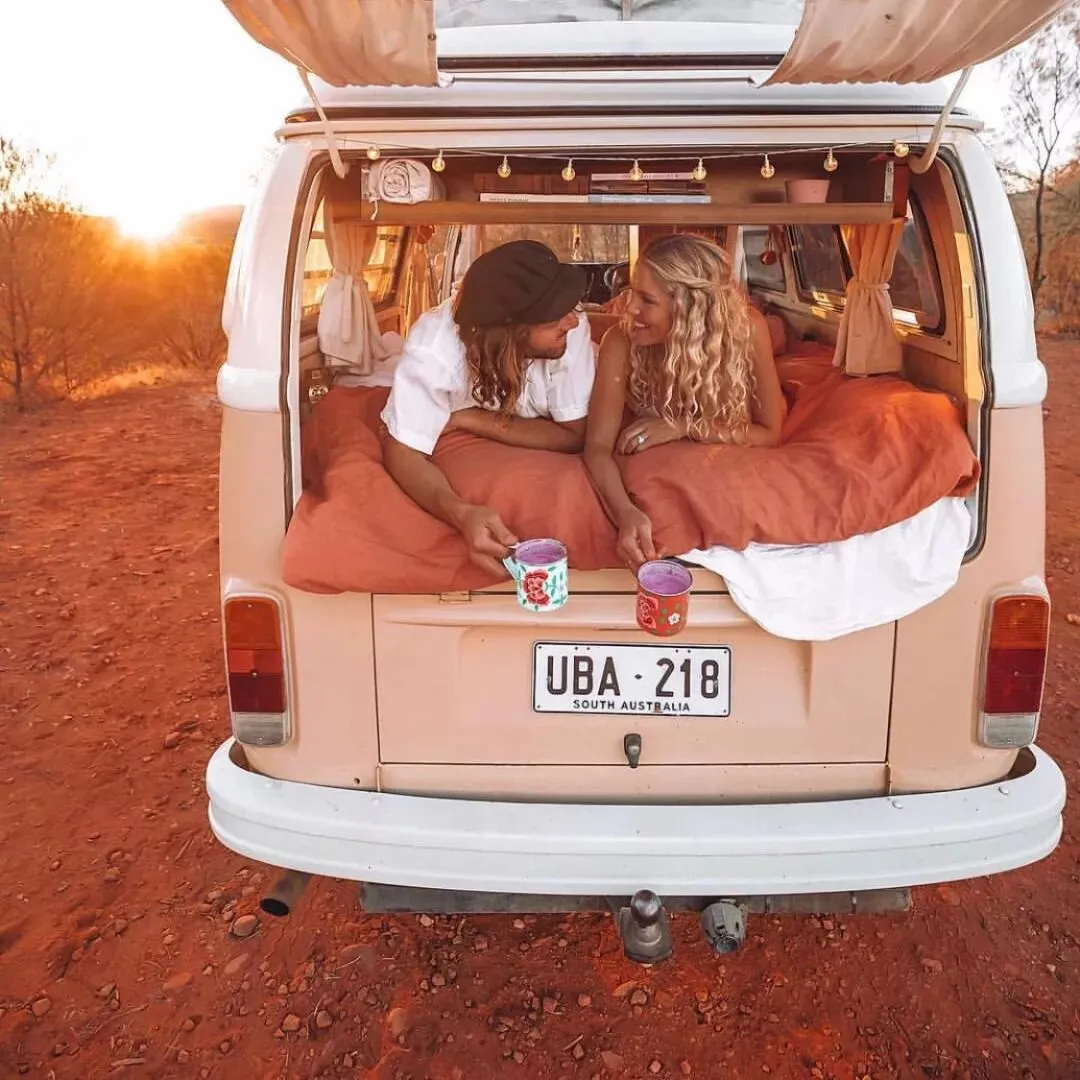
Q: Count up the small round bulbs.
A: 9